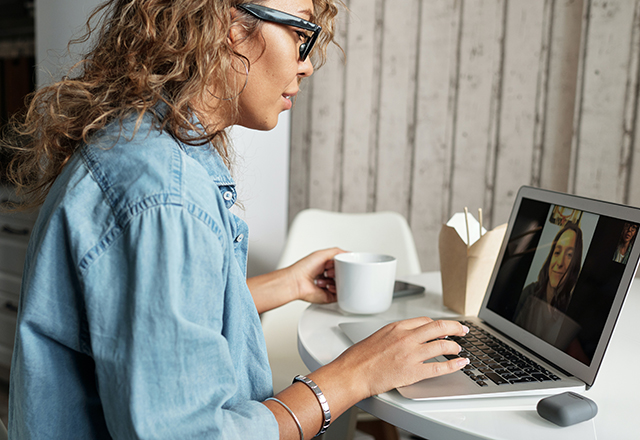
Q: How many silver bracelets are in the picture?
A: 2